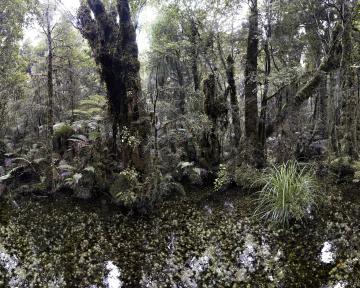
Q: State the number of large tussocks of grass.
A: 1